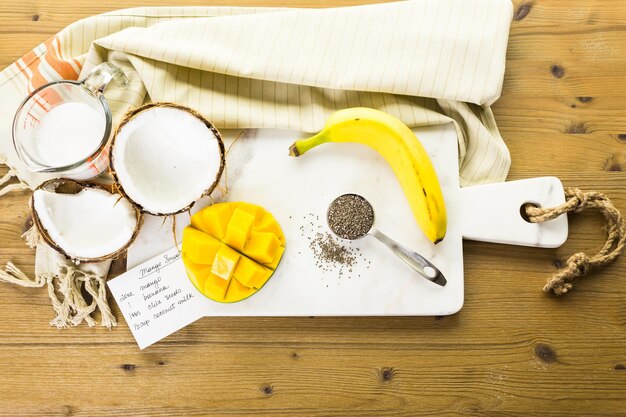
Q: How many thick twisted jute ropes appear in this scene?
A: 1